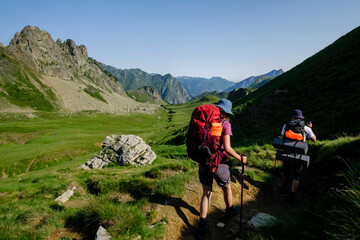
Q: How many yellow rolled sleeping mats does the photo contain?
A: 0